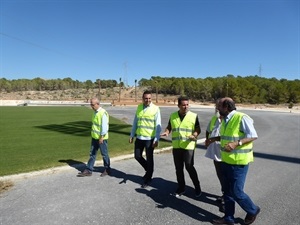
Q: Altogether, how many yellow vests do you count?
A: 5